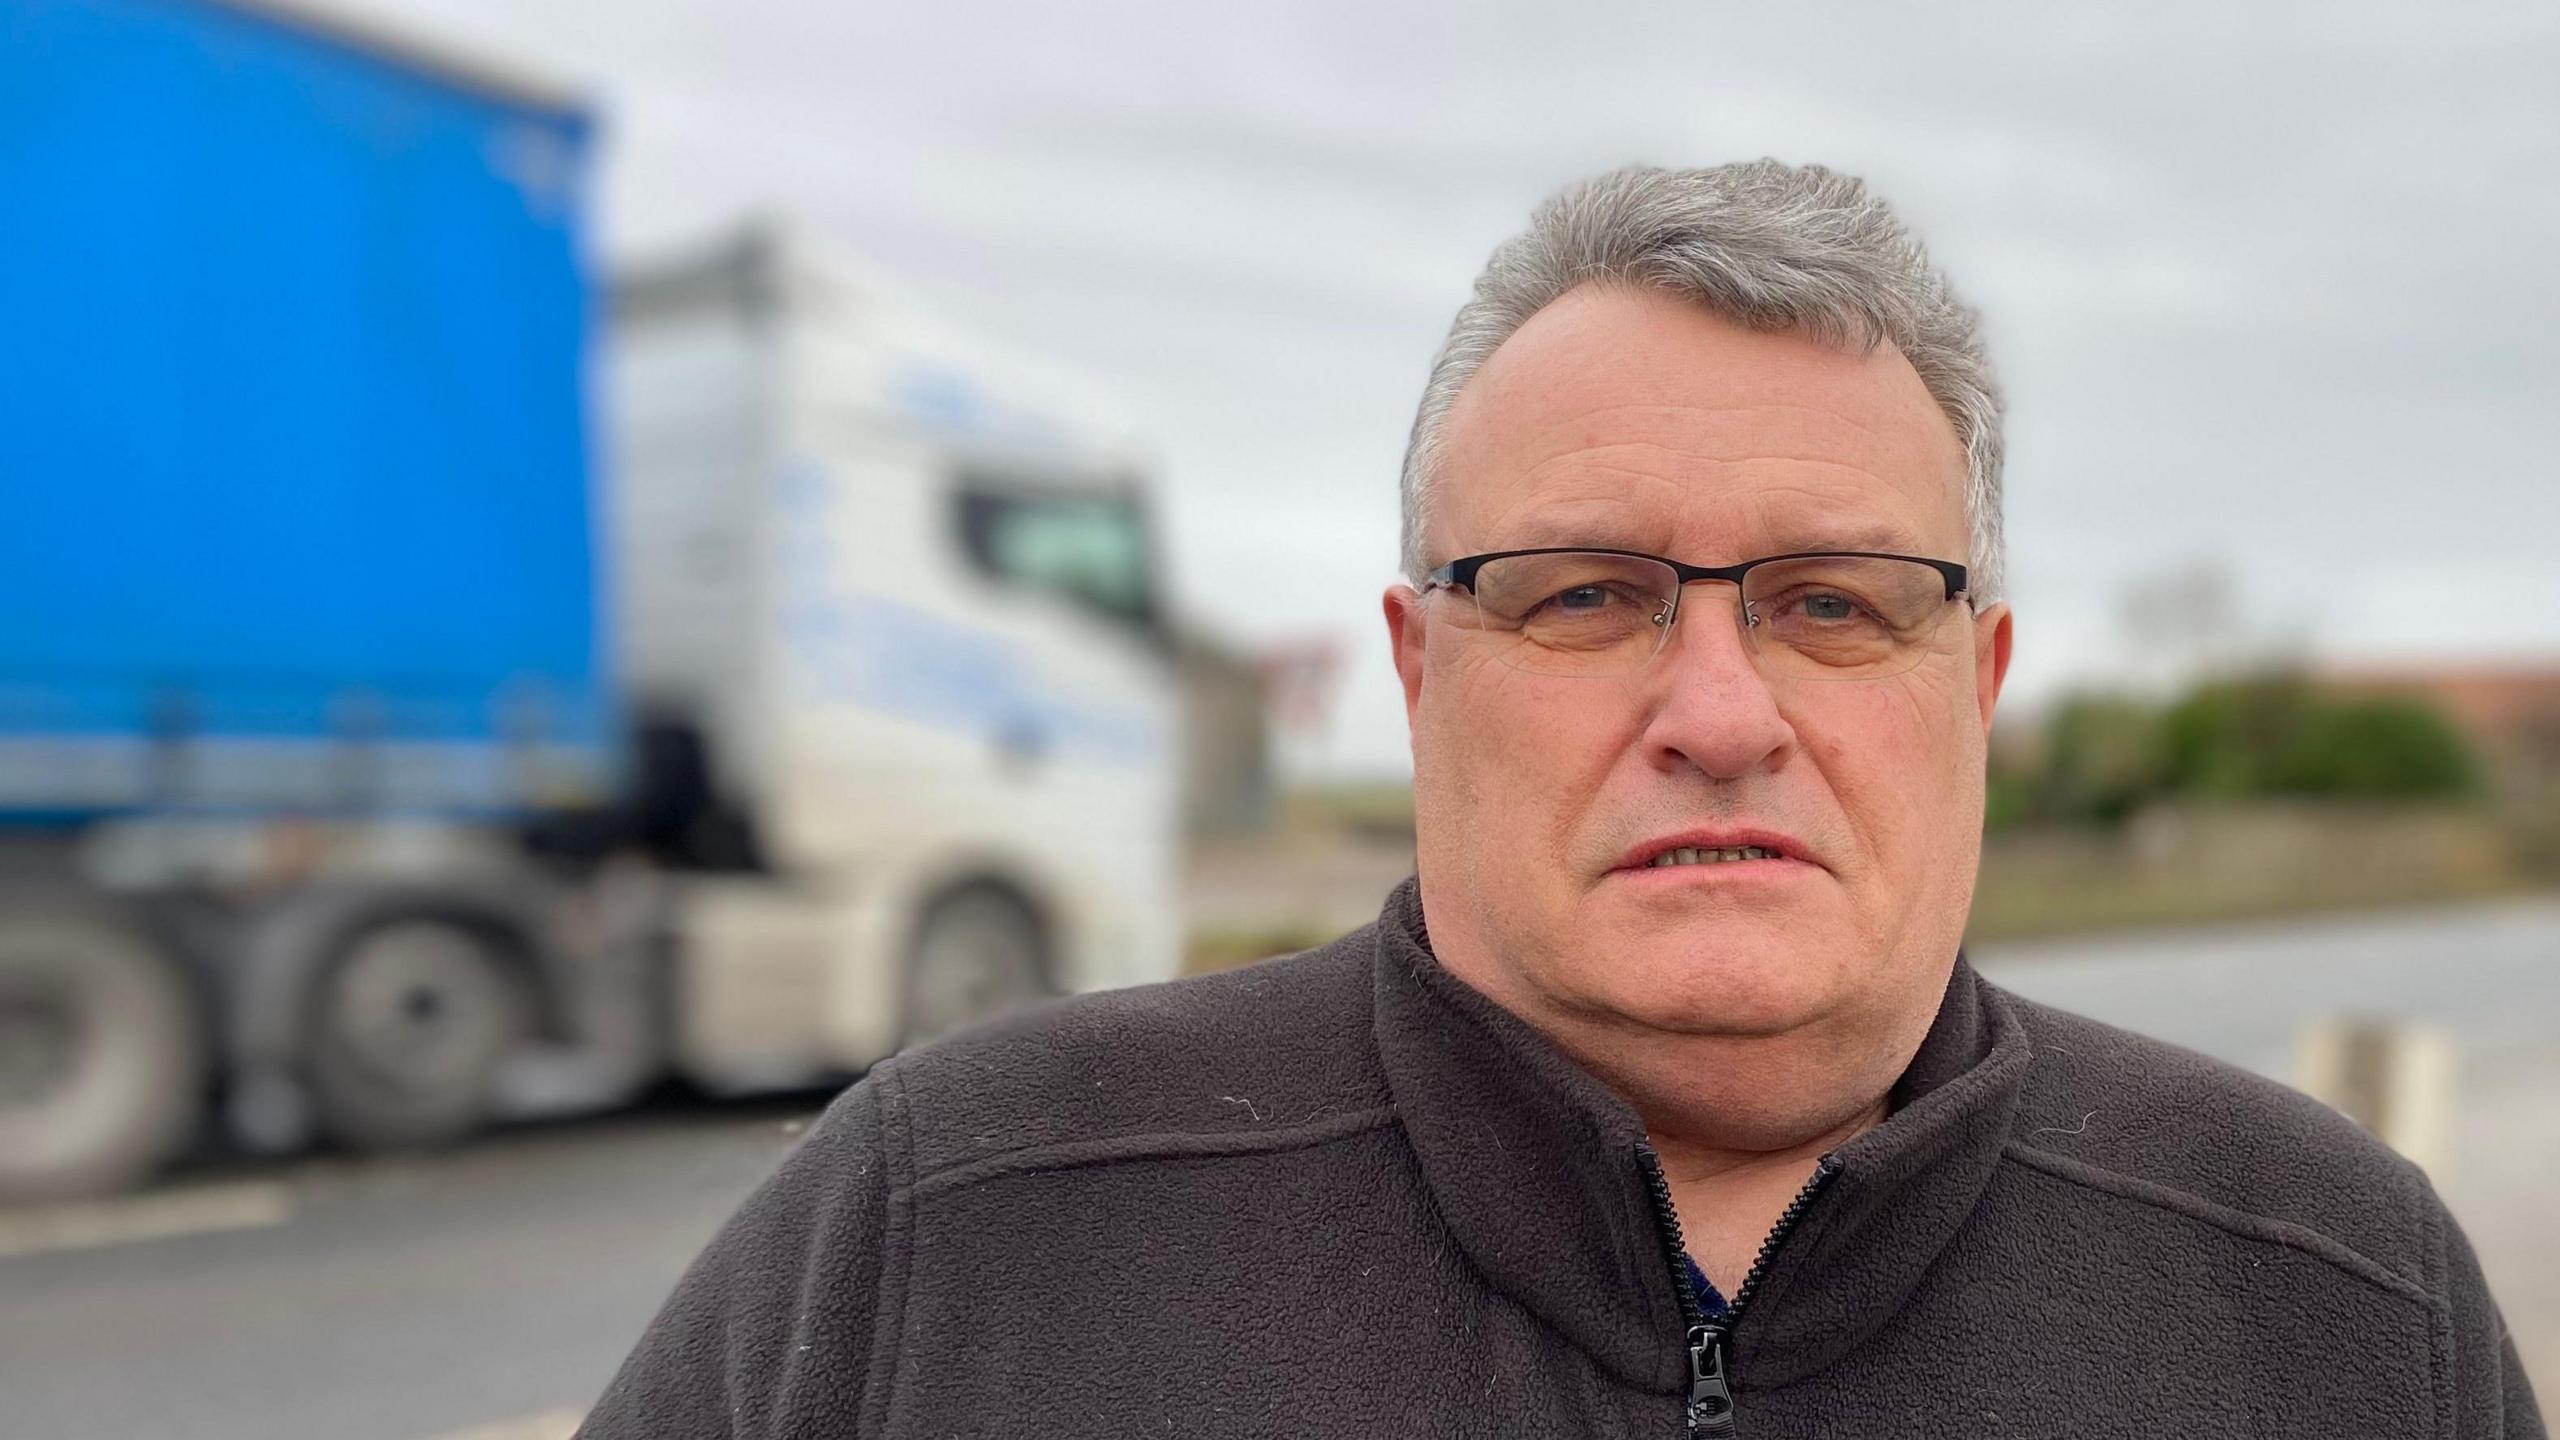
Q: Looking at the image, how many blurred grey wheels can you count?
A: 3